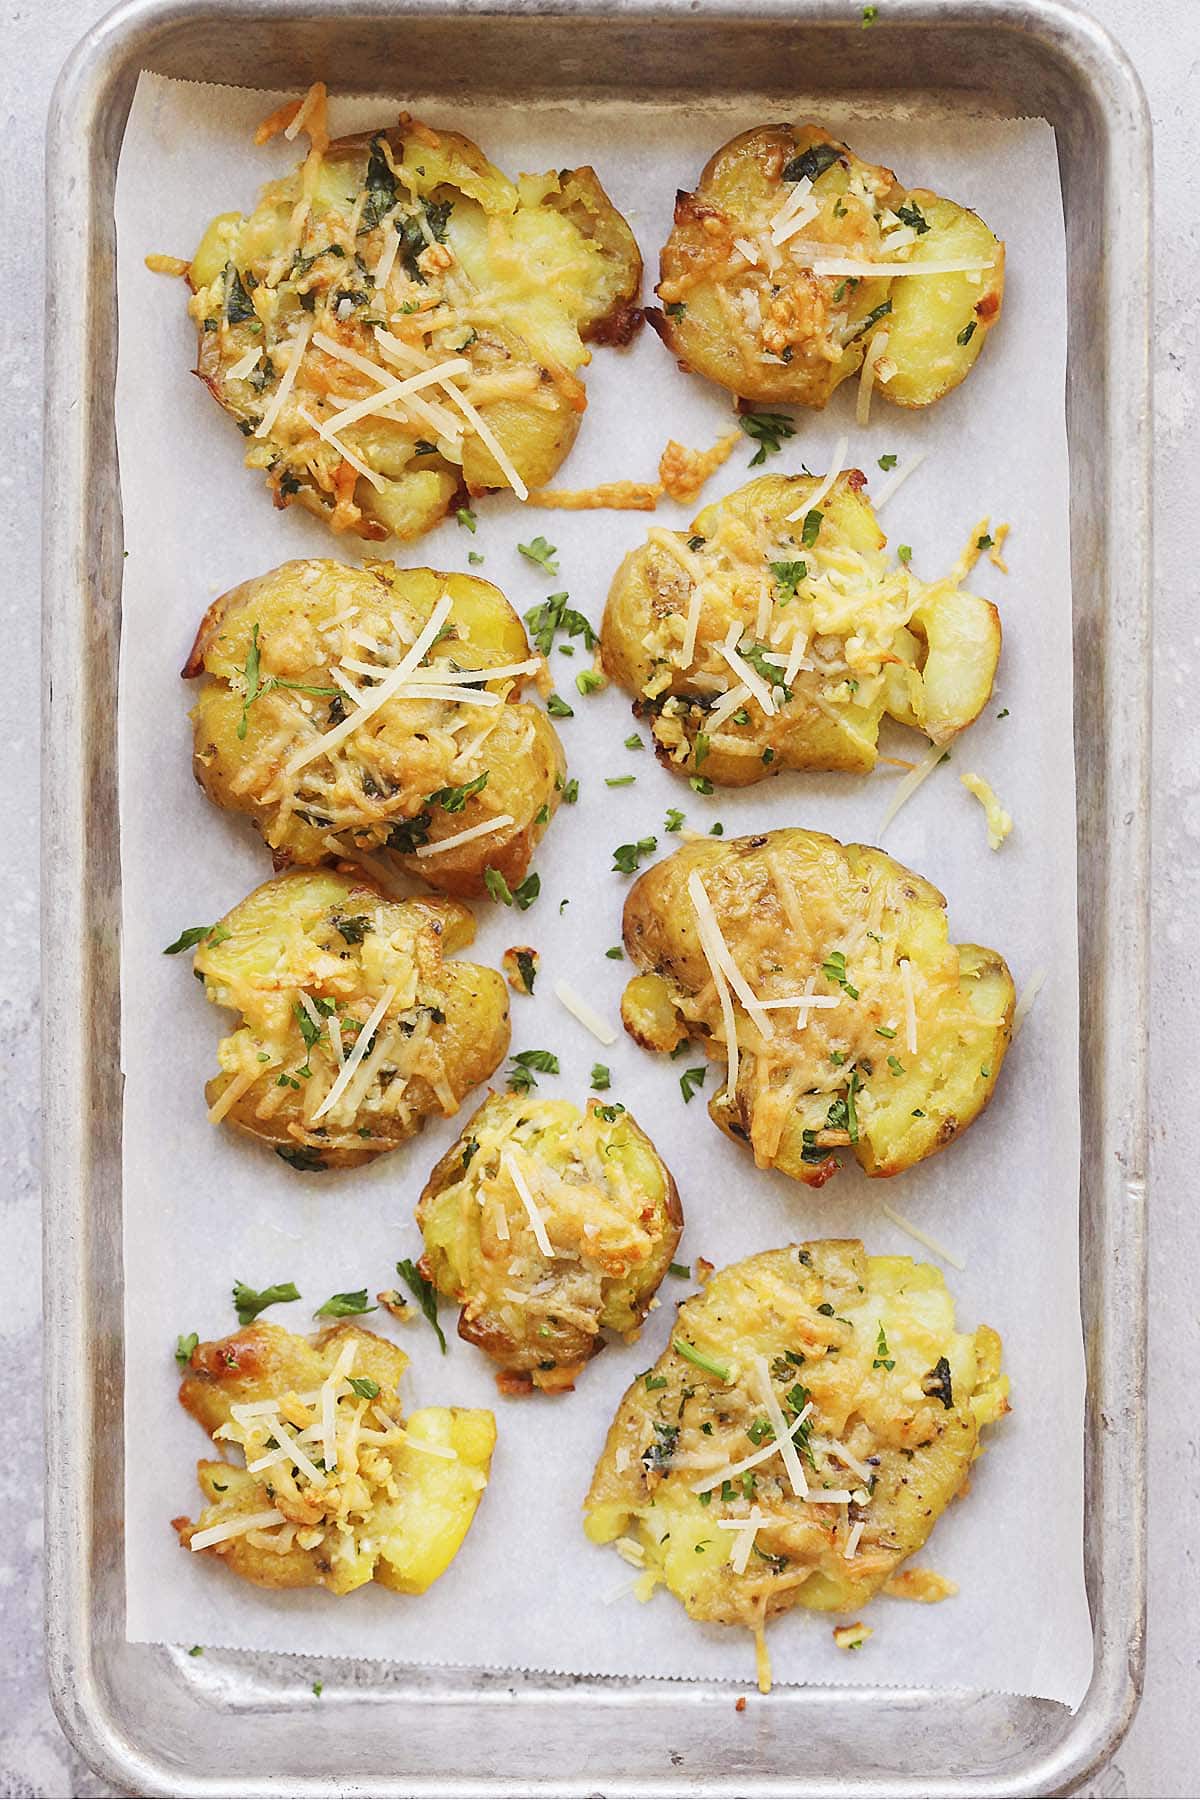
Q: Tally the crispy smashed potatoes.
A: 9